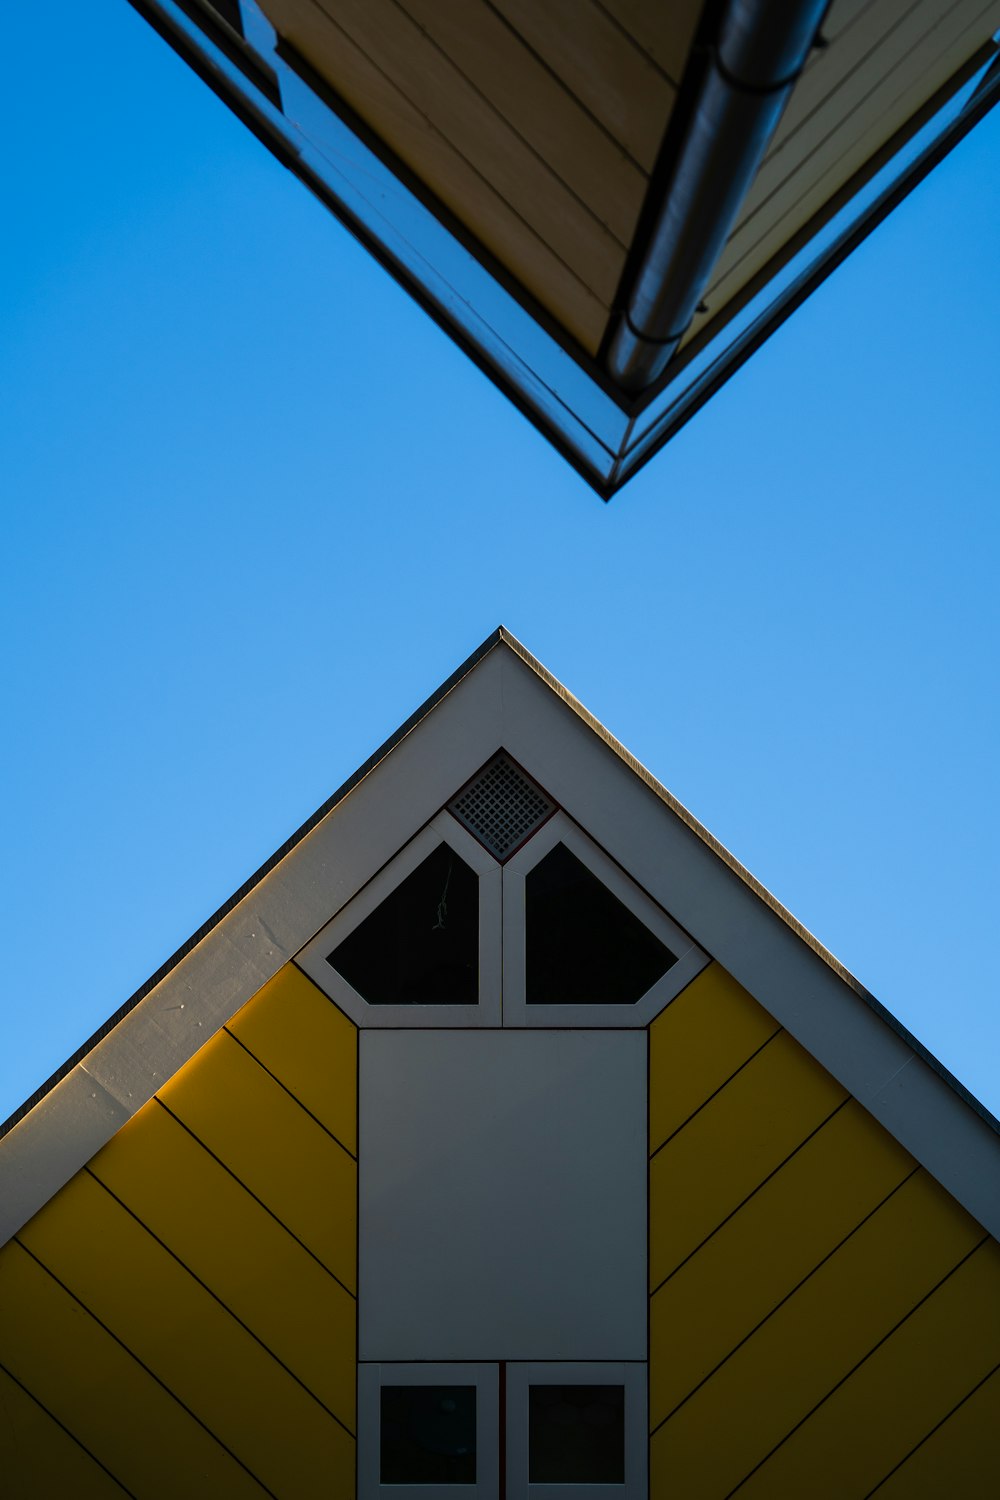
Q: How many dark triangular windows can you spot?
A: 2